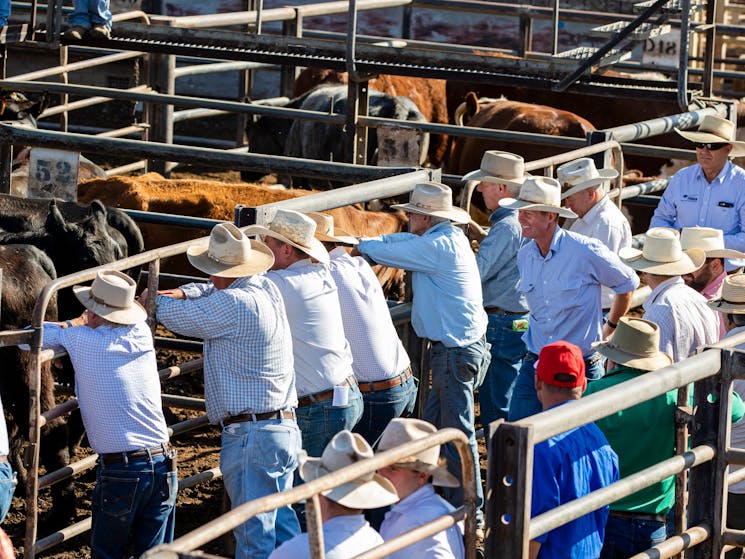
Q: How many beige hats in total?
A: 15